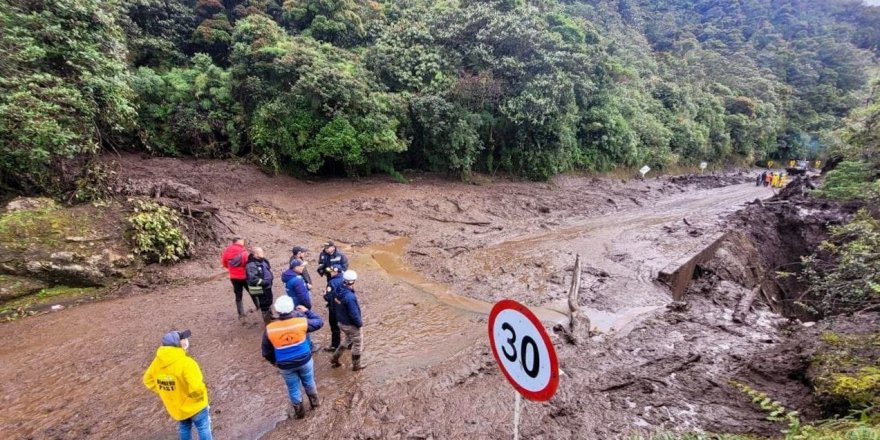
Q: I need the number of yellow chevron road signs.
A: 3